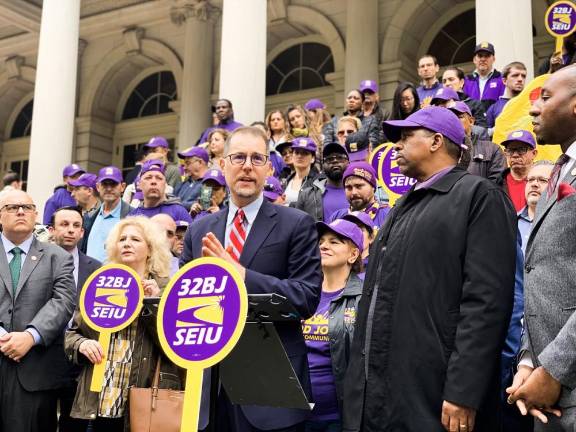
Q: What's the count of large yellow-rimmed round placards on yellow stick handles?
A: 5